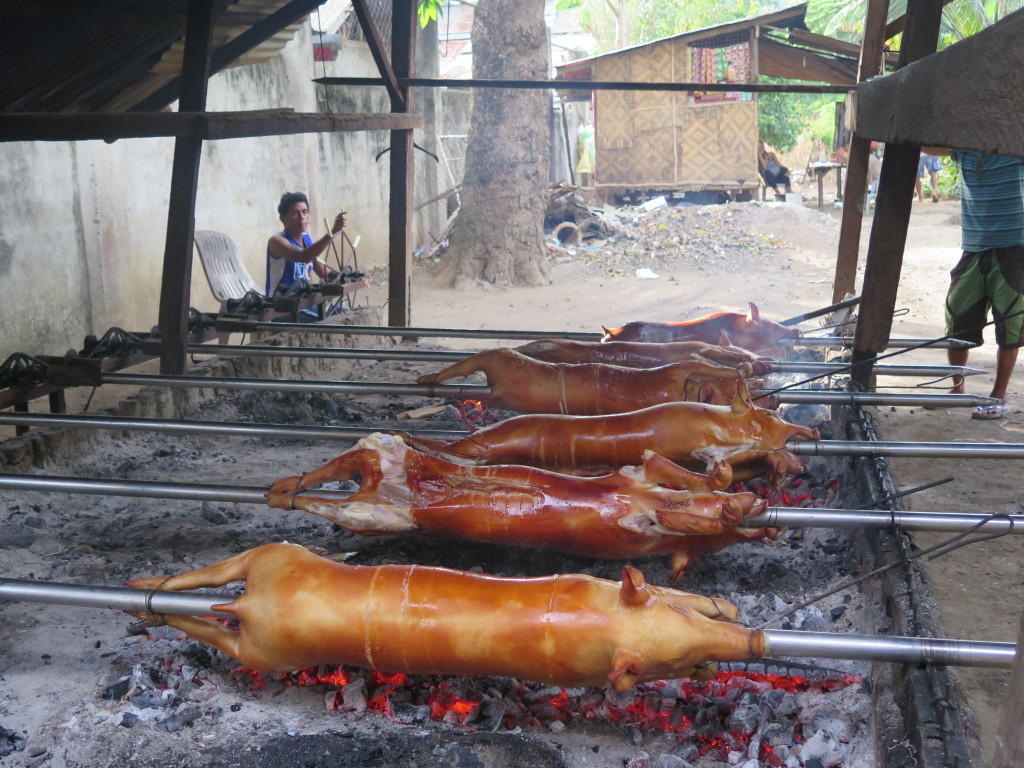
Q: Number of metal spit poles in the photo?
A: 6